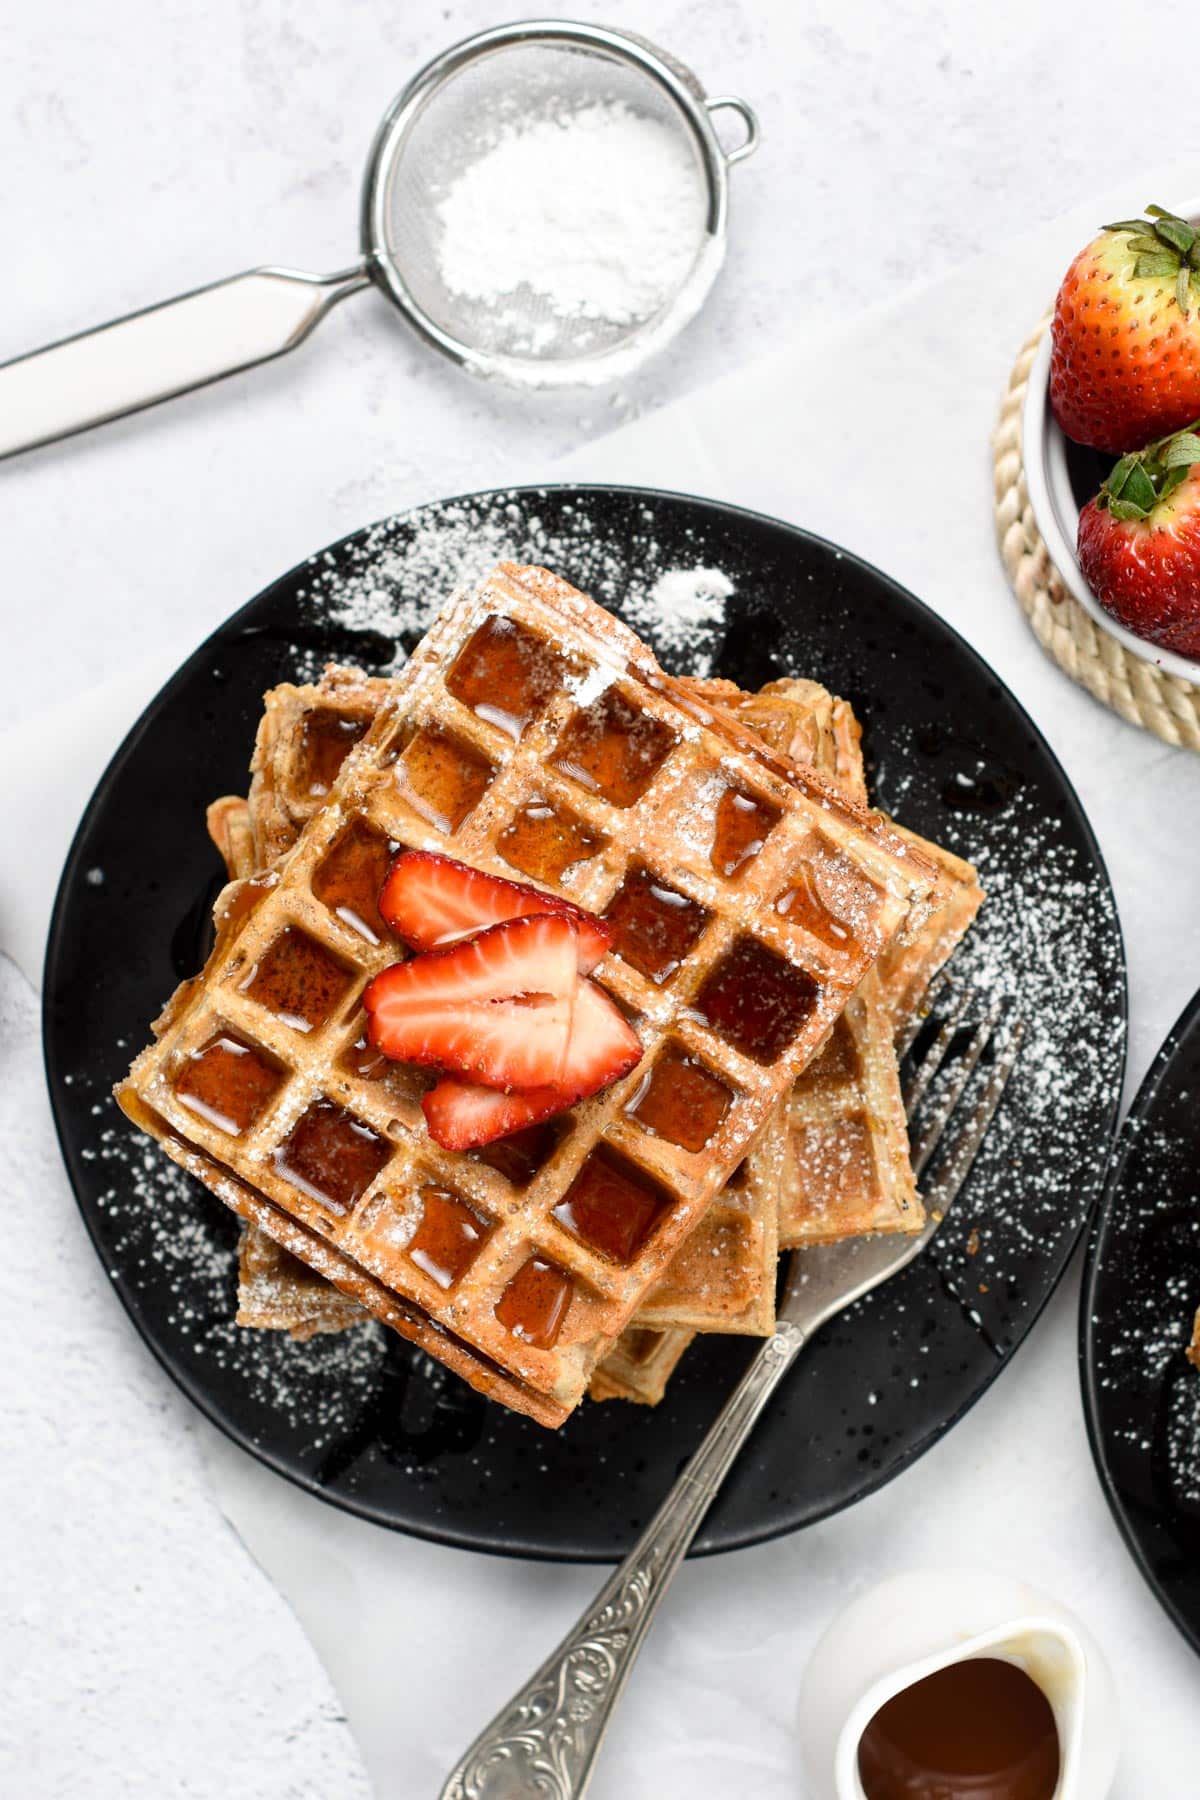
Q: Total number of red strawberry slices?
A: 3